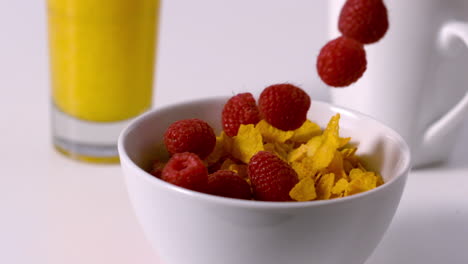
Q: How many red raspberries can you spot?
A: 8